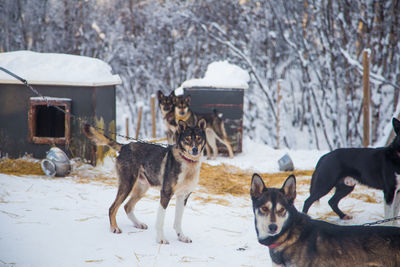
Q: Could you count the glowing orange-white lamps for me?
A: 0